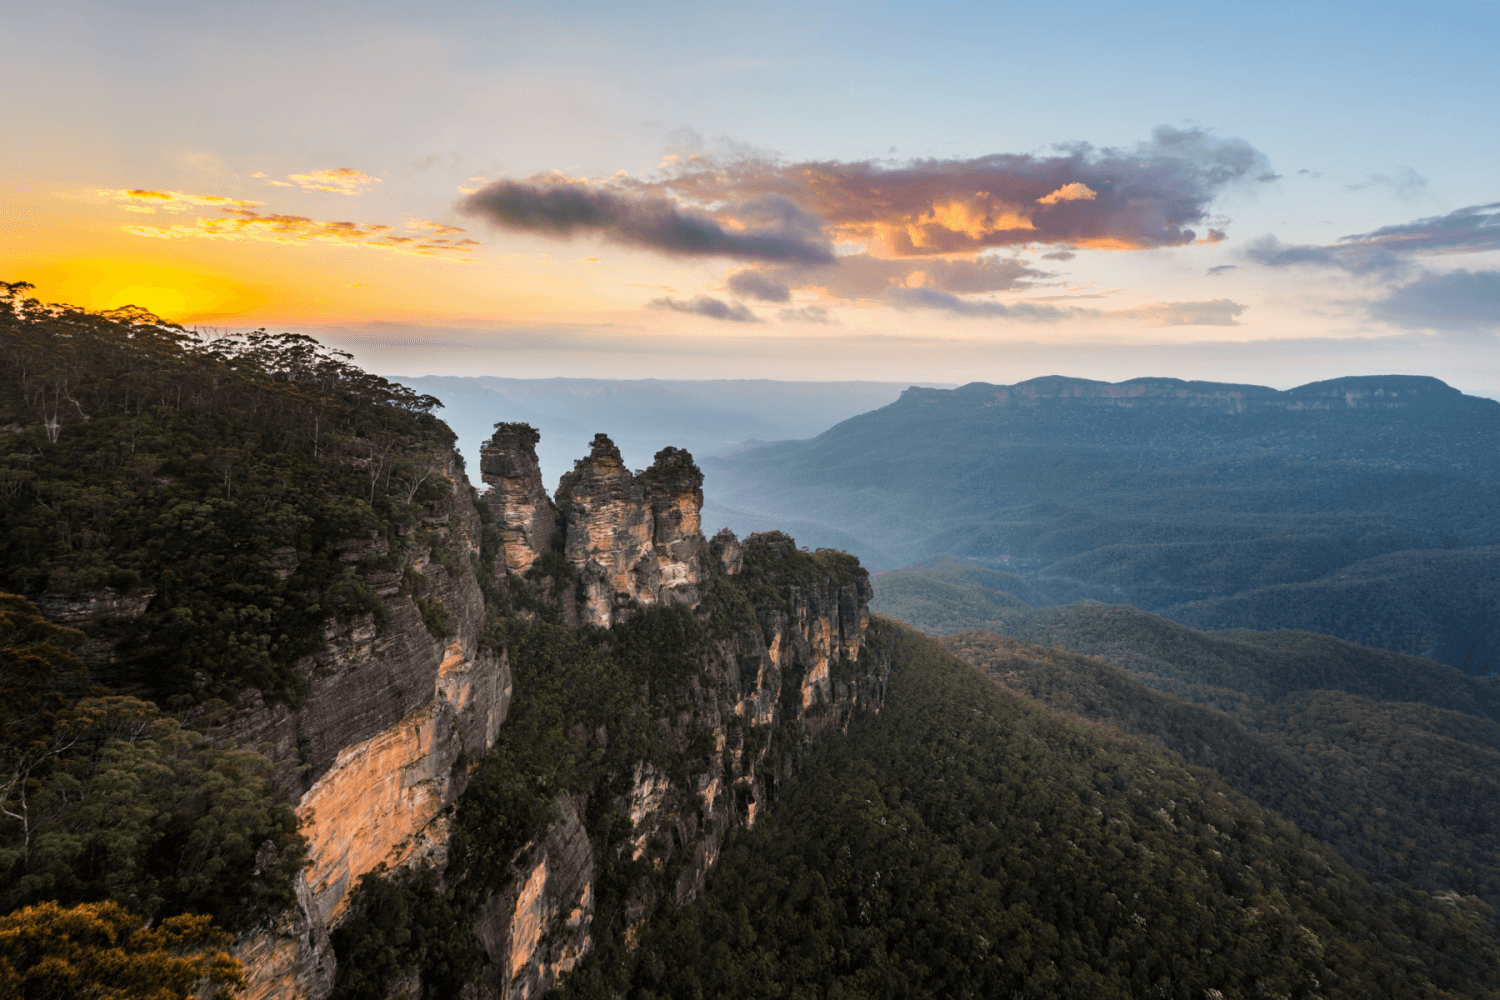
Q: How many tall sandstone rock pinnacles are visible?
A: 3